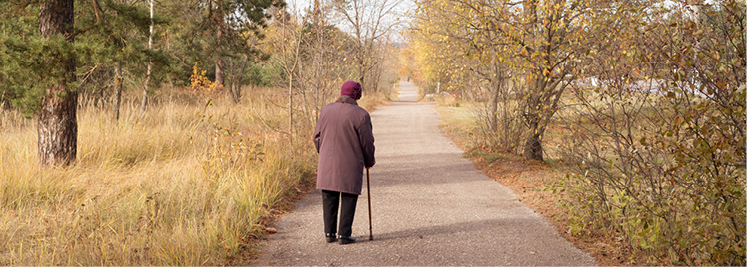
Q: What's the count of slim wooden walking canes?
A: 1